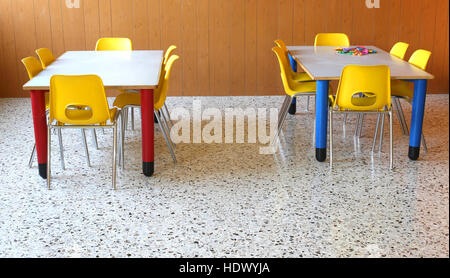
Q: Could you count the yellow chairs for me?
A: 12